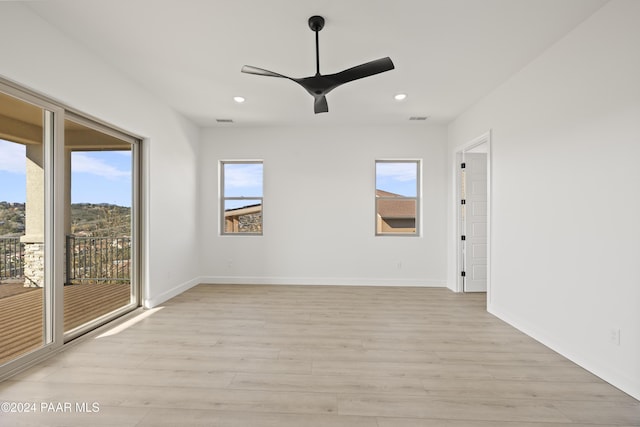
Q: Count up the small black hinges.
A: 4